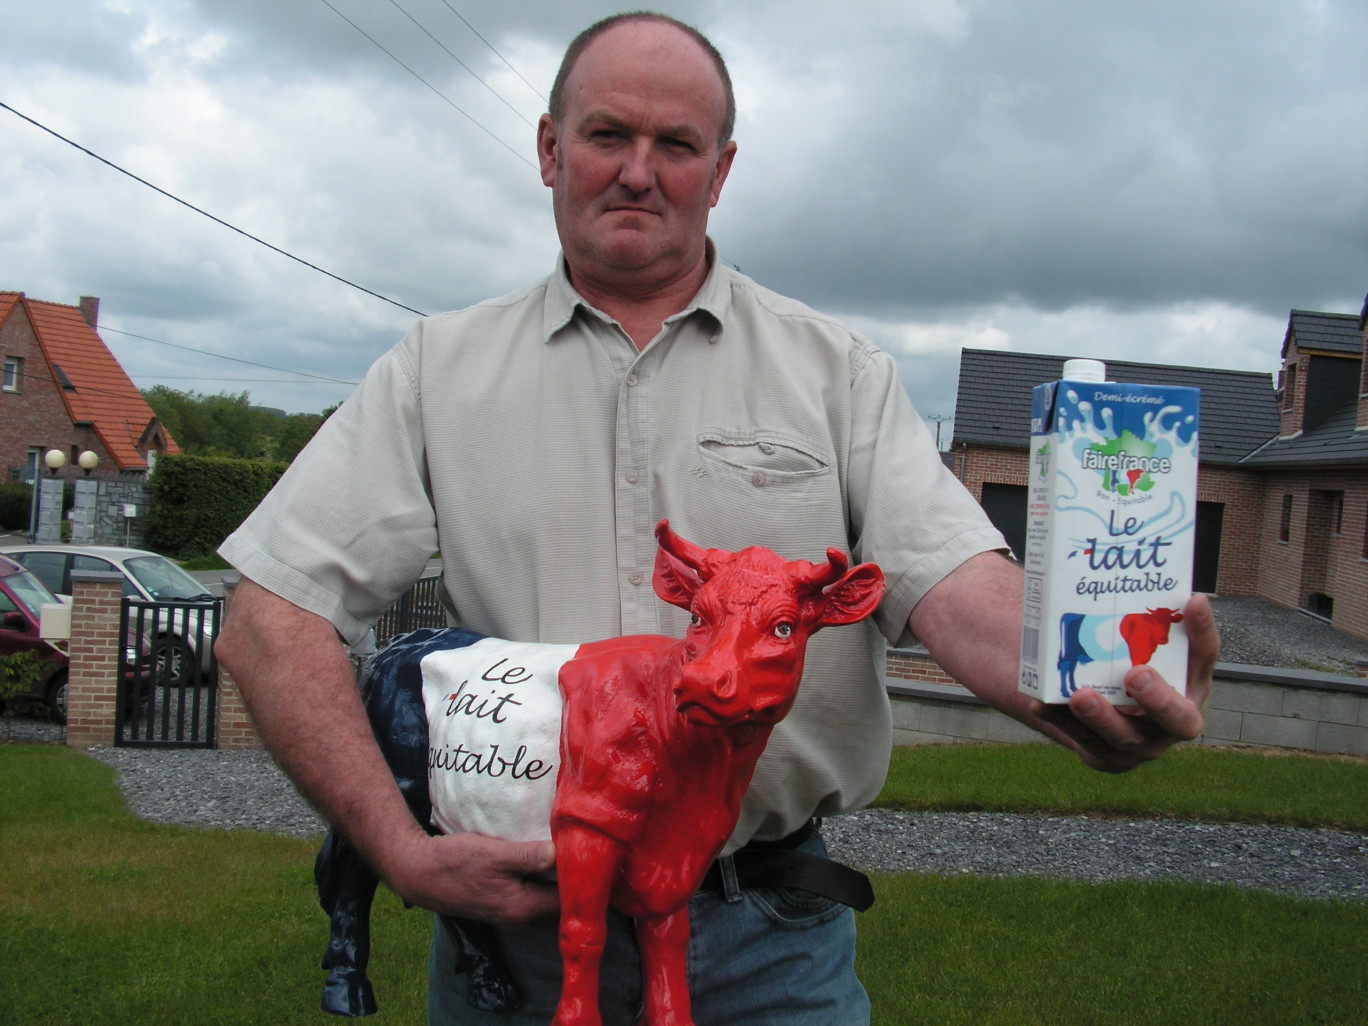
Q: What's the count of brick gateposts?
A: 2